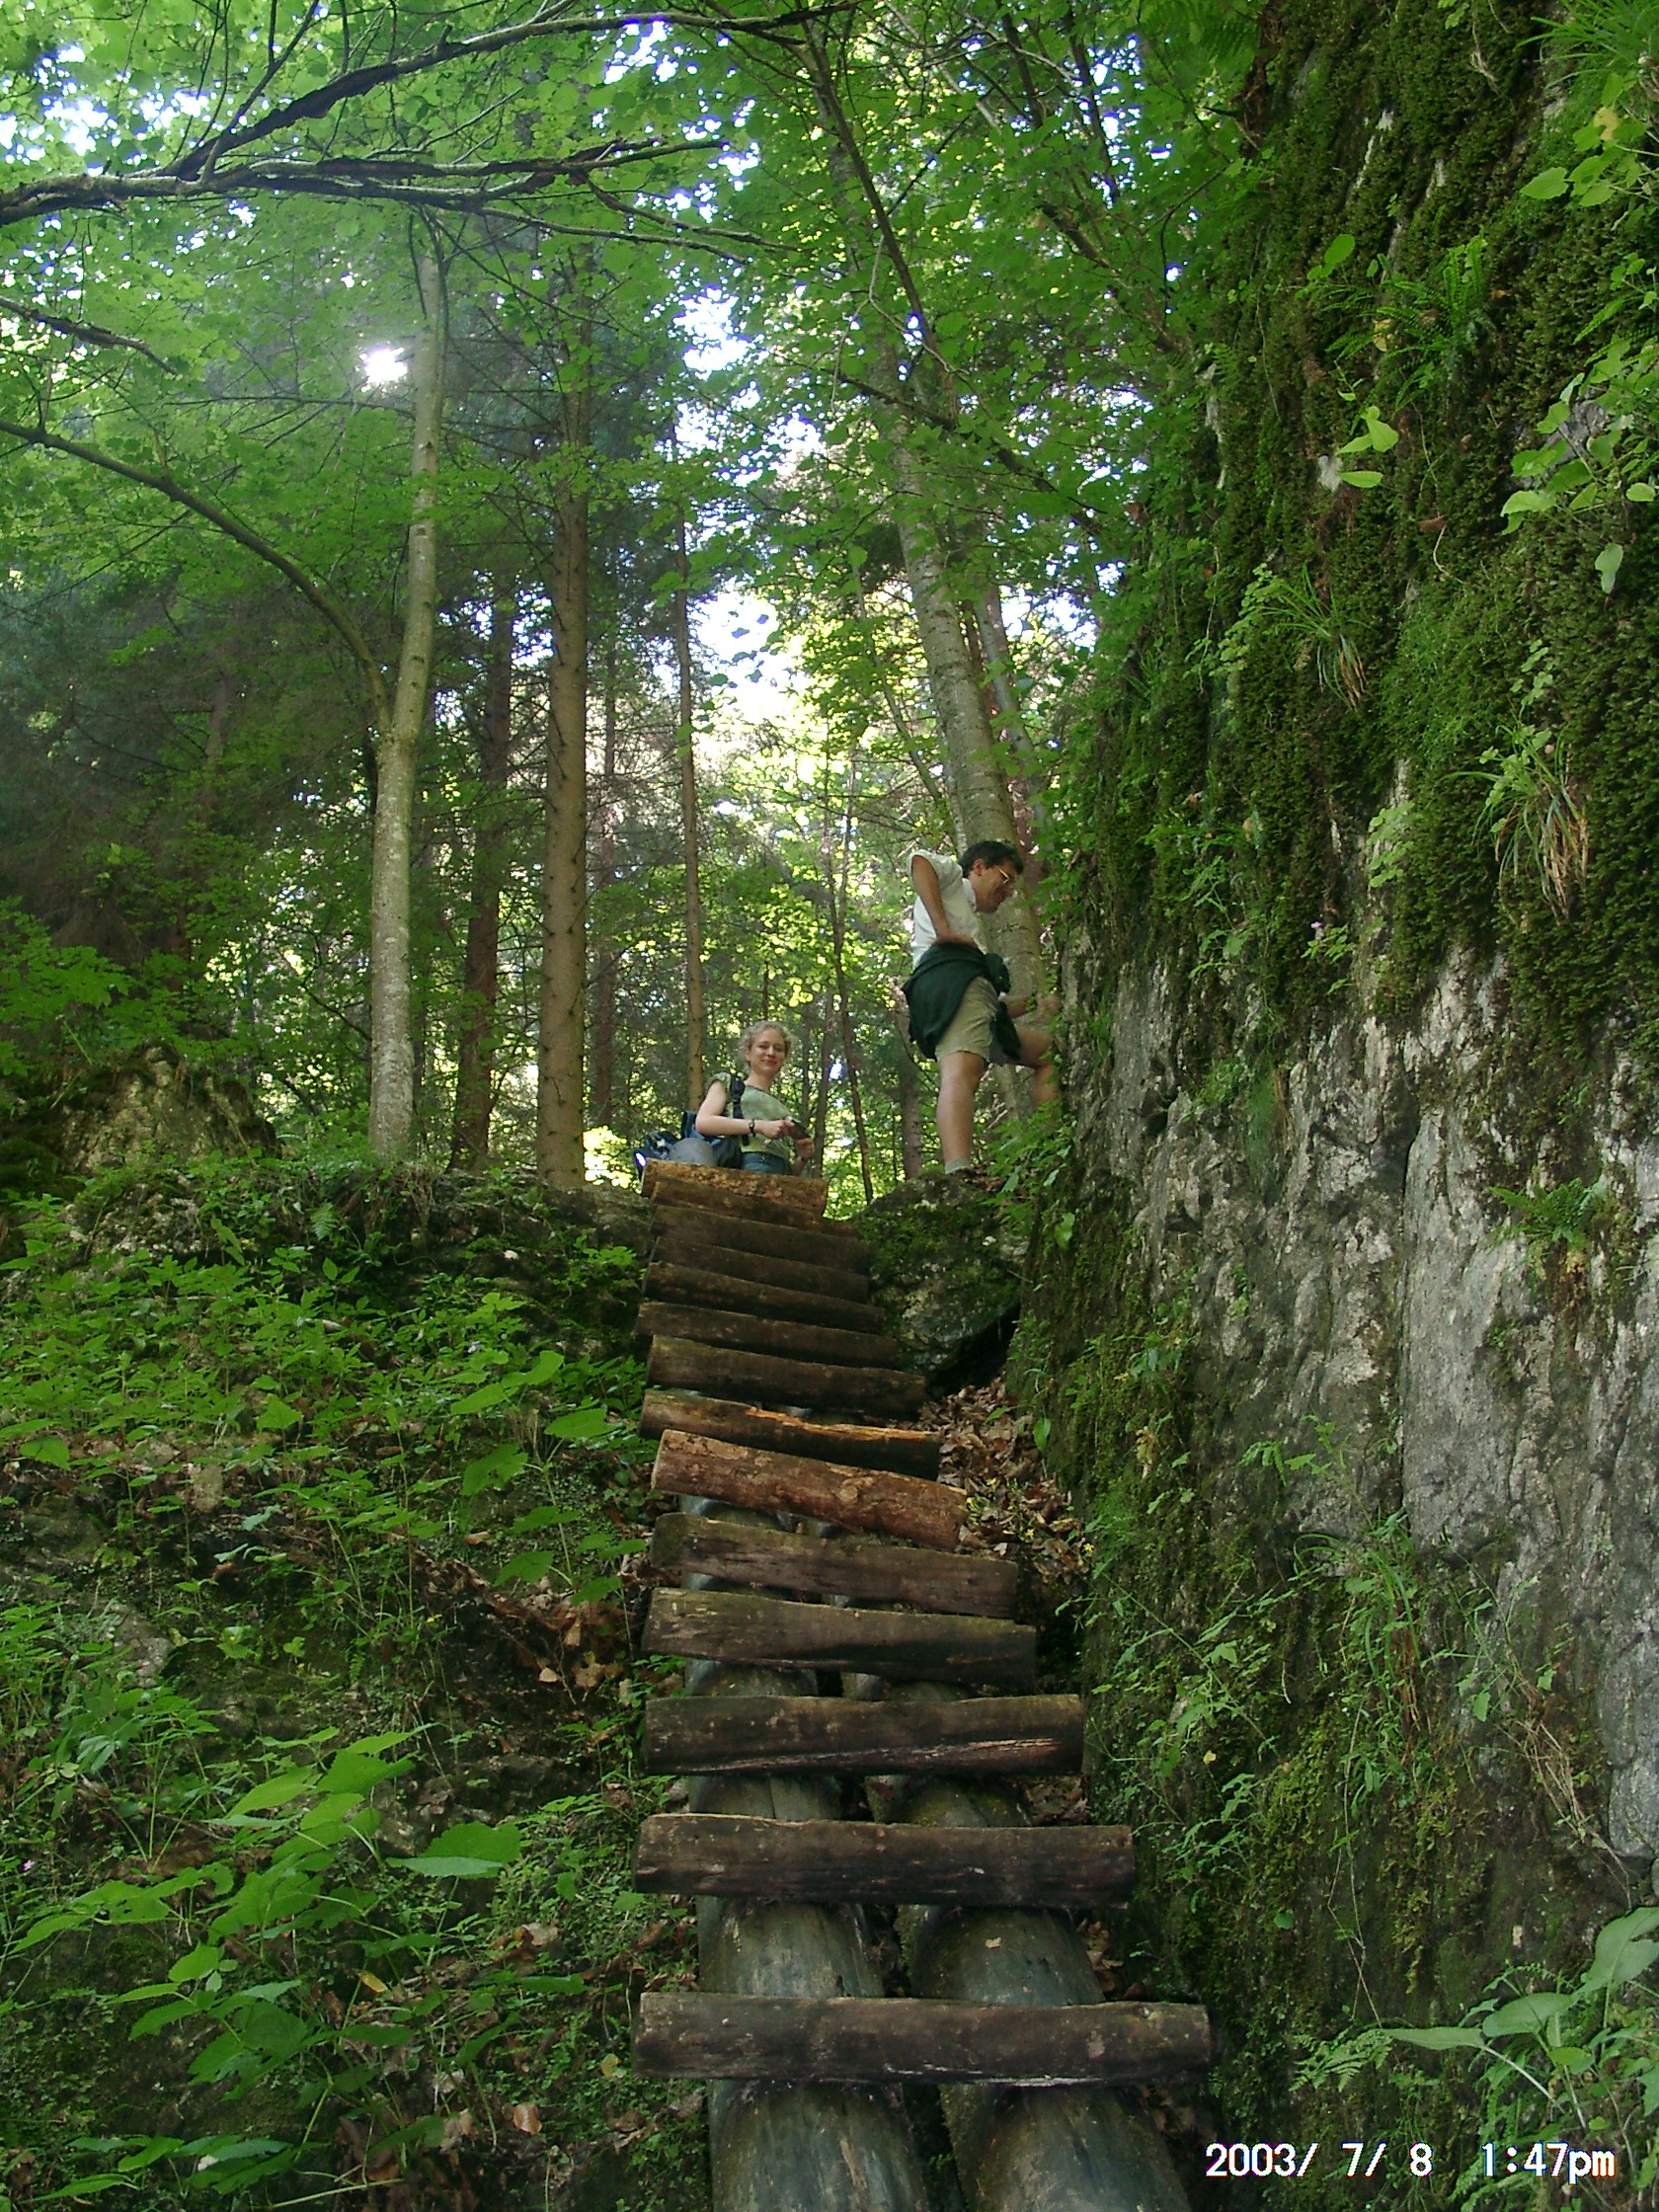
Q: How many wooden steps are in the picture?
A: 14